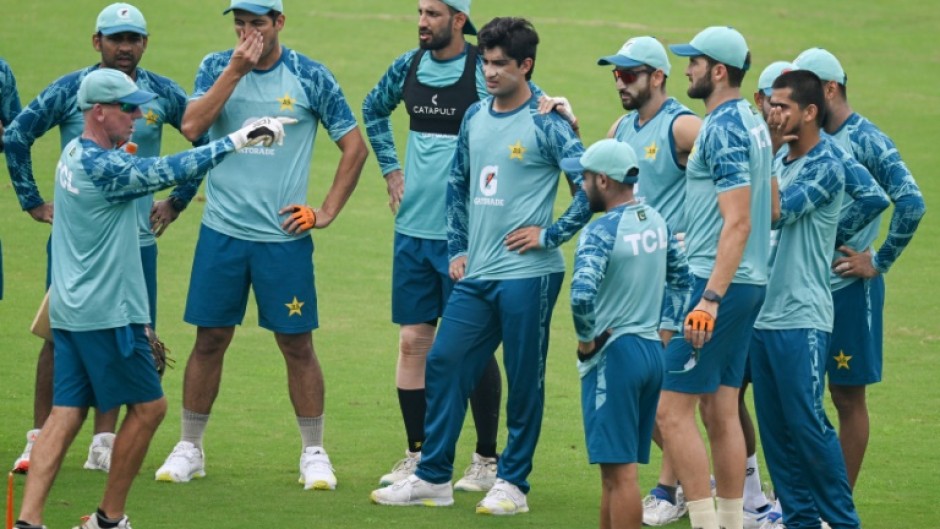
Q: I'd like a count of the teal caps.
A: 9